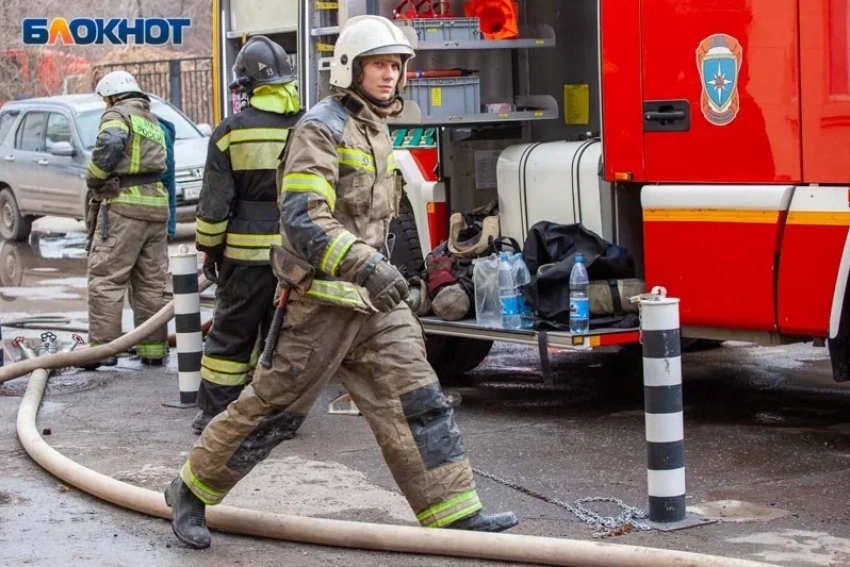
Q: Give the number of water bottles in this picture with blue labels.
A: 3